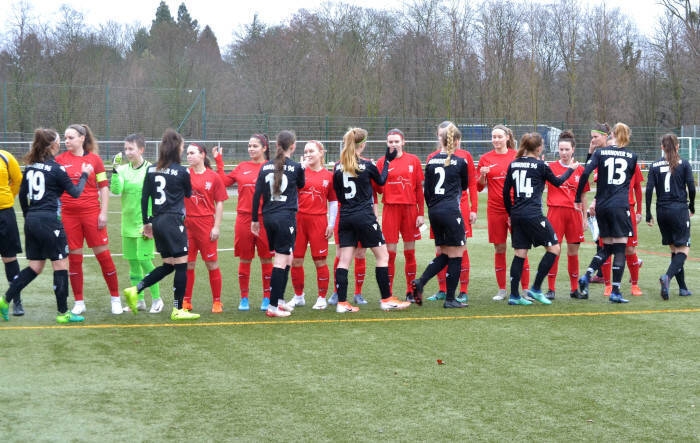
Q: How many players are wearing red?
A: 10